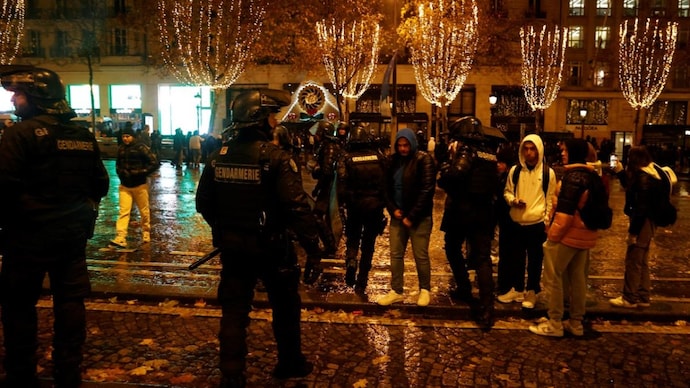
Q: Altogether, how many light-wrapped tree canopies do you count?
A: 6